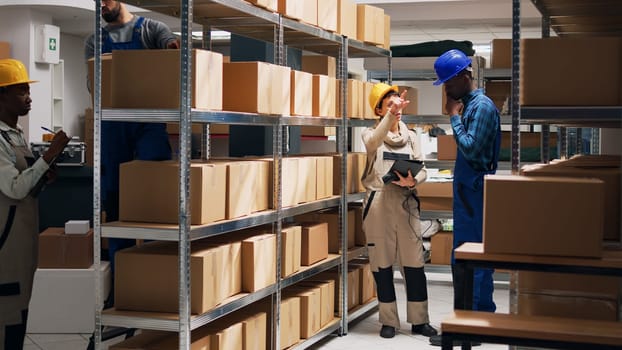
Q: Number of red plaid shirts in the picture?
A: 0